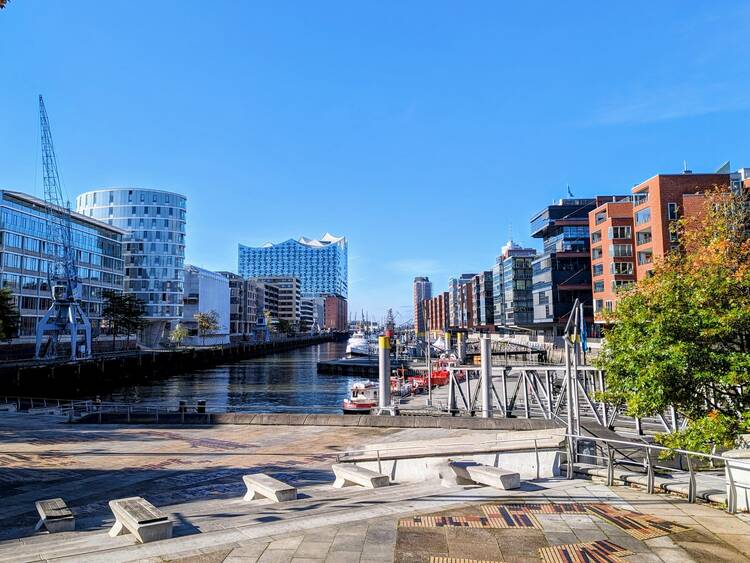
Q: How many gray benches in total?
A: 5